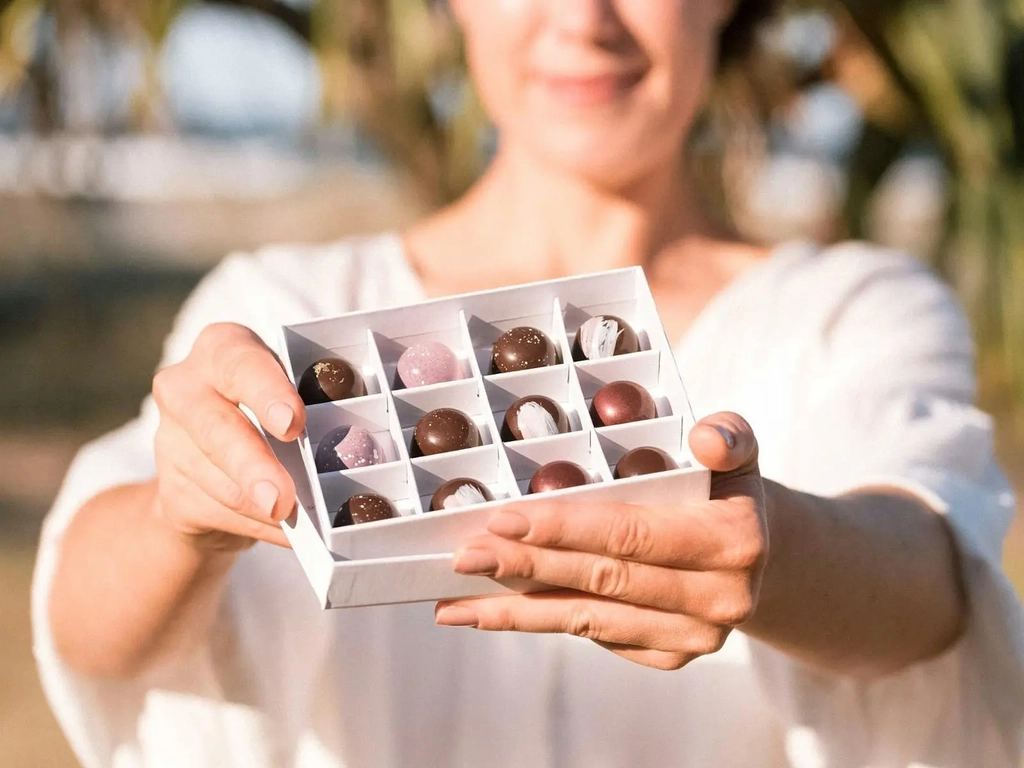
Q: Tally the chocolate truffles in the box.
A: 12